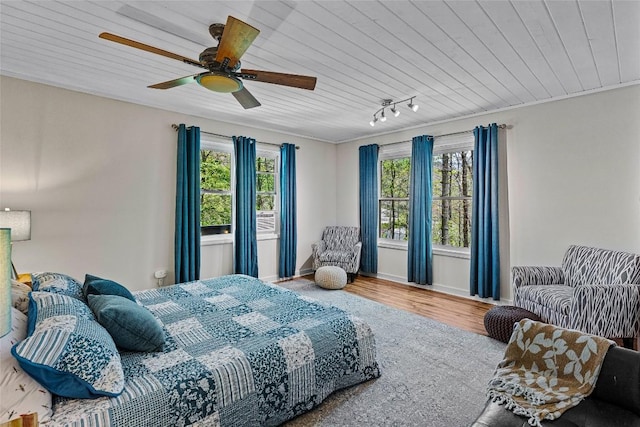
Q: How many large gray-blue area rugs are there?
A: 1